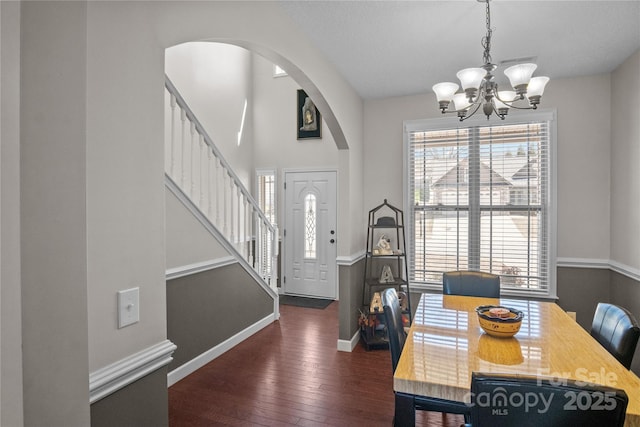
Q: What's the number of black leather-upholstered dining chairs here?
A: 4